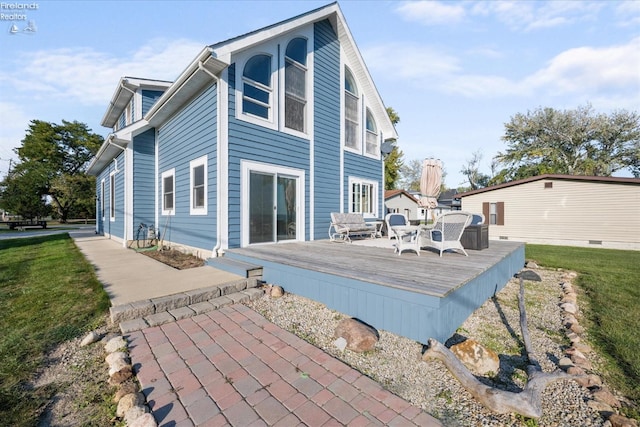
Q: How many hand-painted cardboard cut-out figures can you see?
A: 0